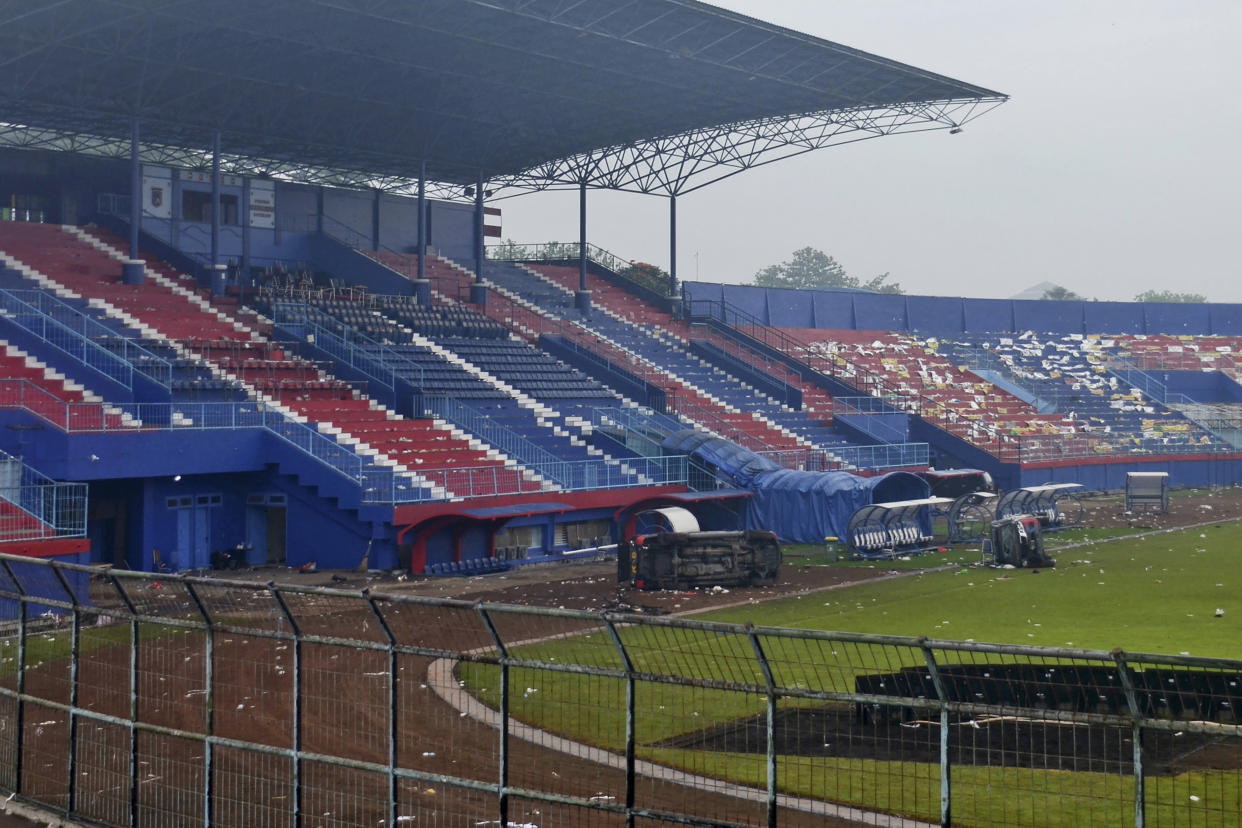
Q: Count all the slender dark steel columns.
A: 6